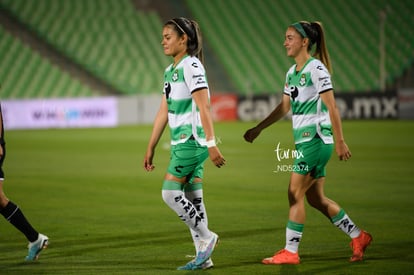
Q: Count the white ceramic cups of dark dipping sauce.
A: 0